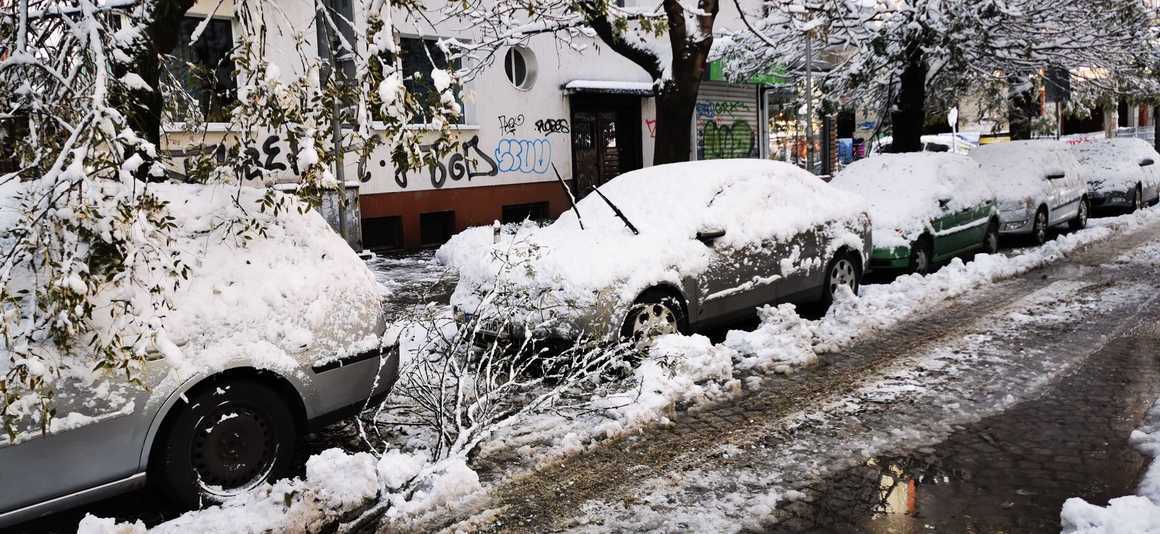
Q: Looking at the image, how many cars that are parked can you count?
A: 5